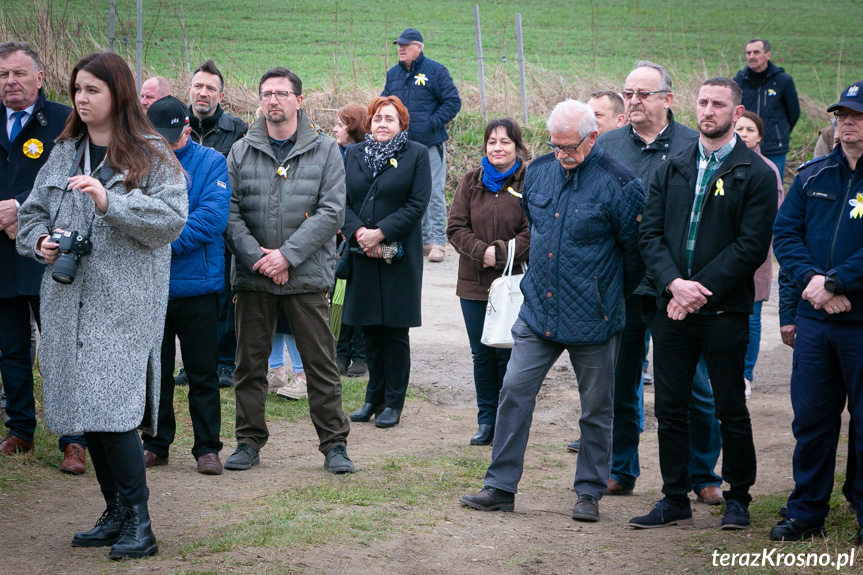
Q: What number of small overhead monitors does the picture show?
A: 0